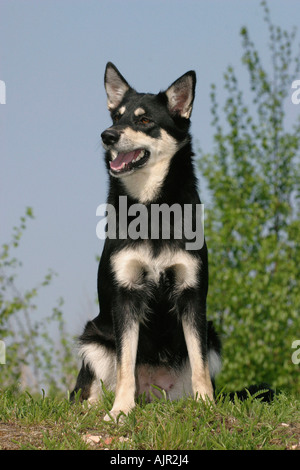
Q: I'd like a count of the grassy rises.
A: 1